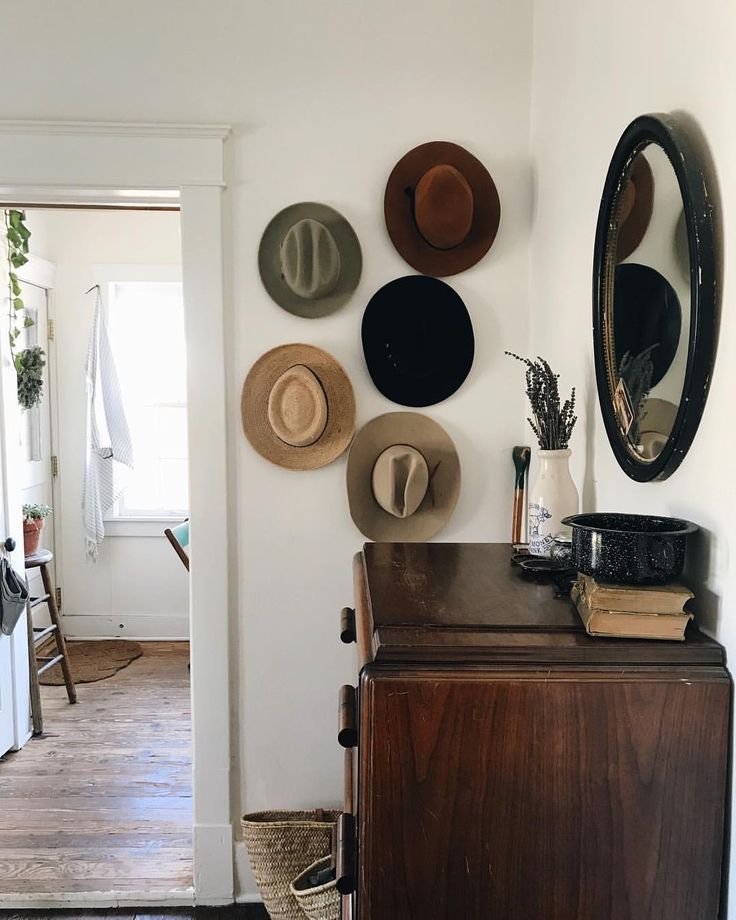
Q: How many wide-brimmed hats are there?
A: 5